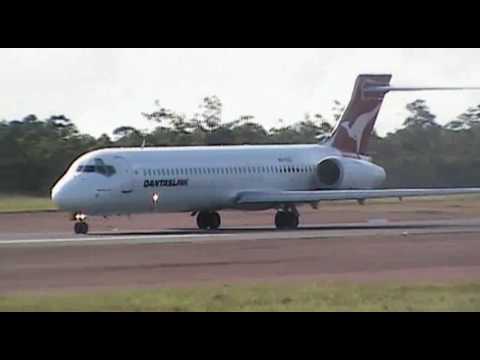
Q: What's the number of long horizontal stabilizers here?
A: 1